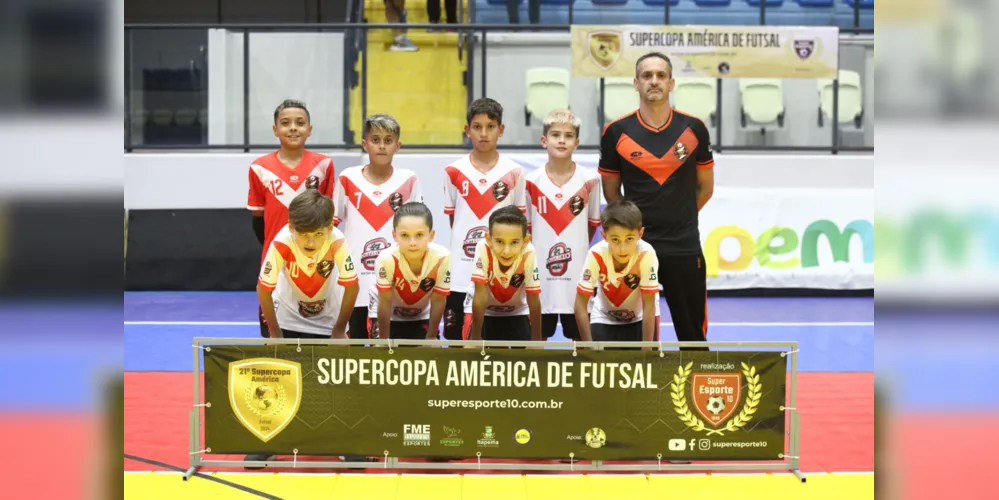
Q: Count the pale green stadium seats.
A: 5